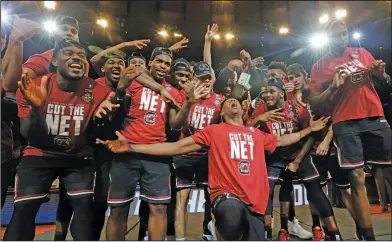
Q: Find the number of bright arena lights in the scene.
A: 13